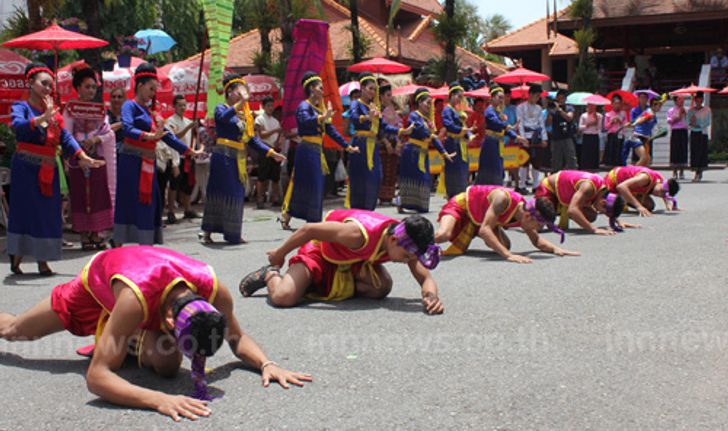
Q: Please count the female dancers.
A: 8